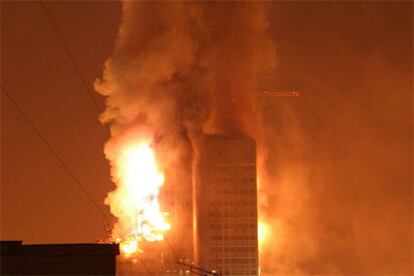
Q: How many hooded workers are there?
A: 0